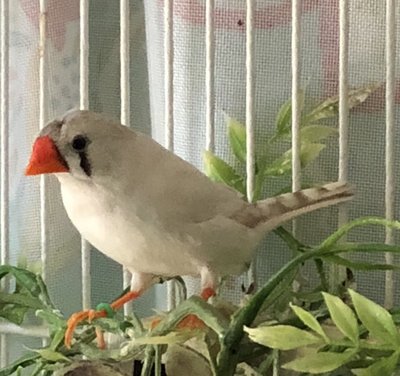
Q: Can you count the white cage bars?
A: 10